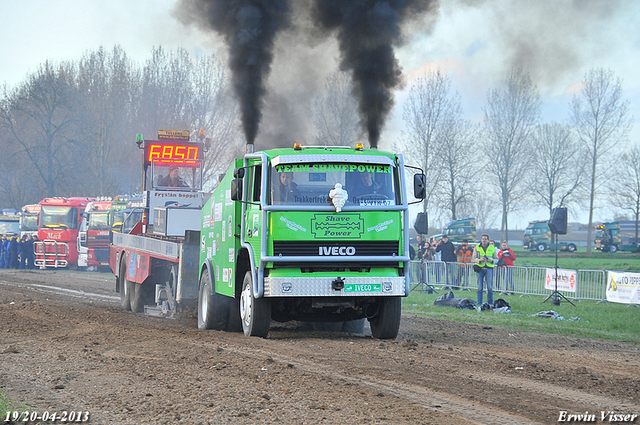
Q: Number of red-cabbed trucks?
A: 2